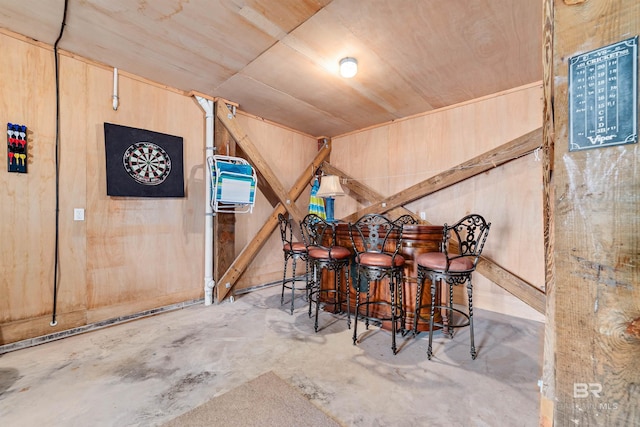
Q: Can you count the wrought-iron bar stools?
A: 5